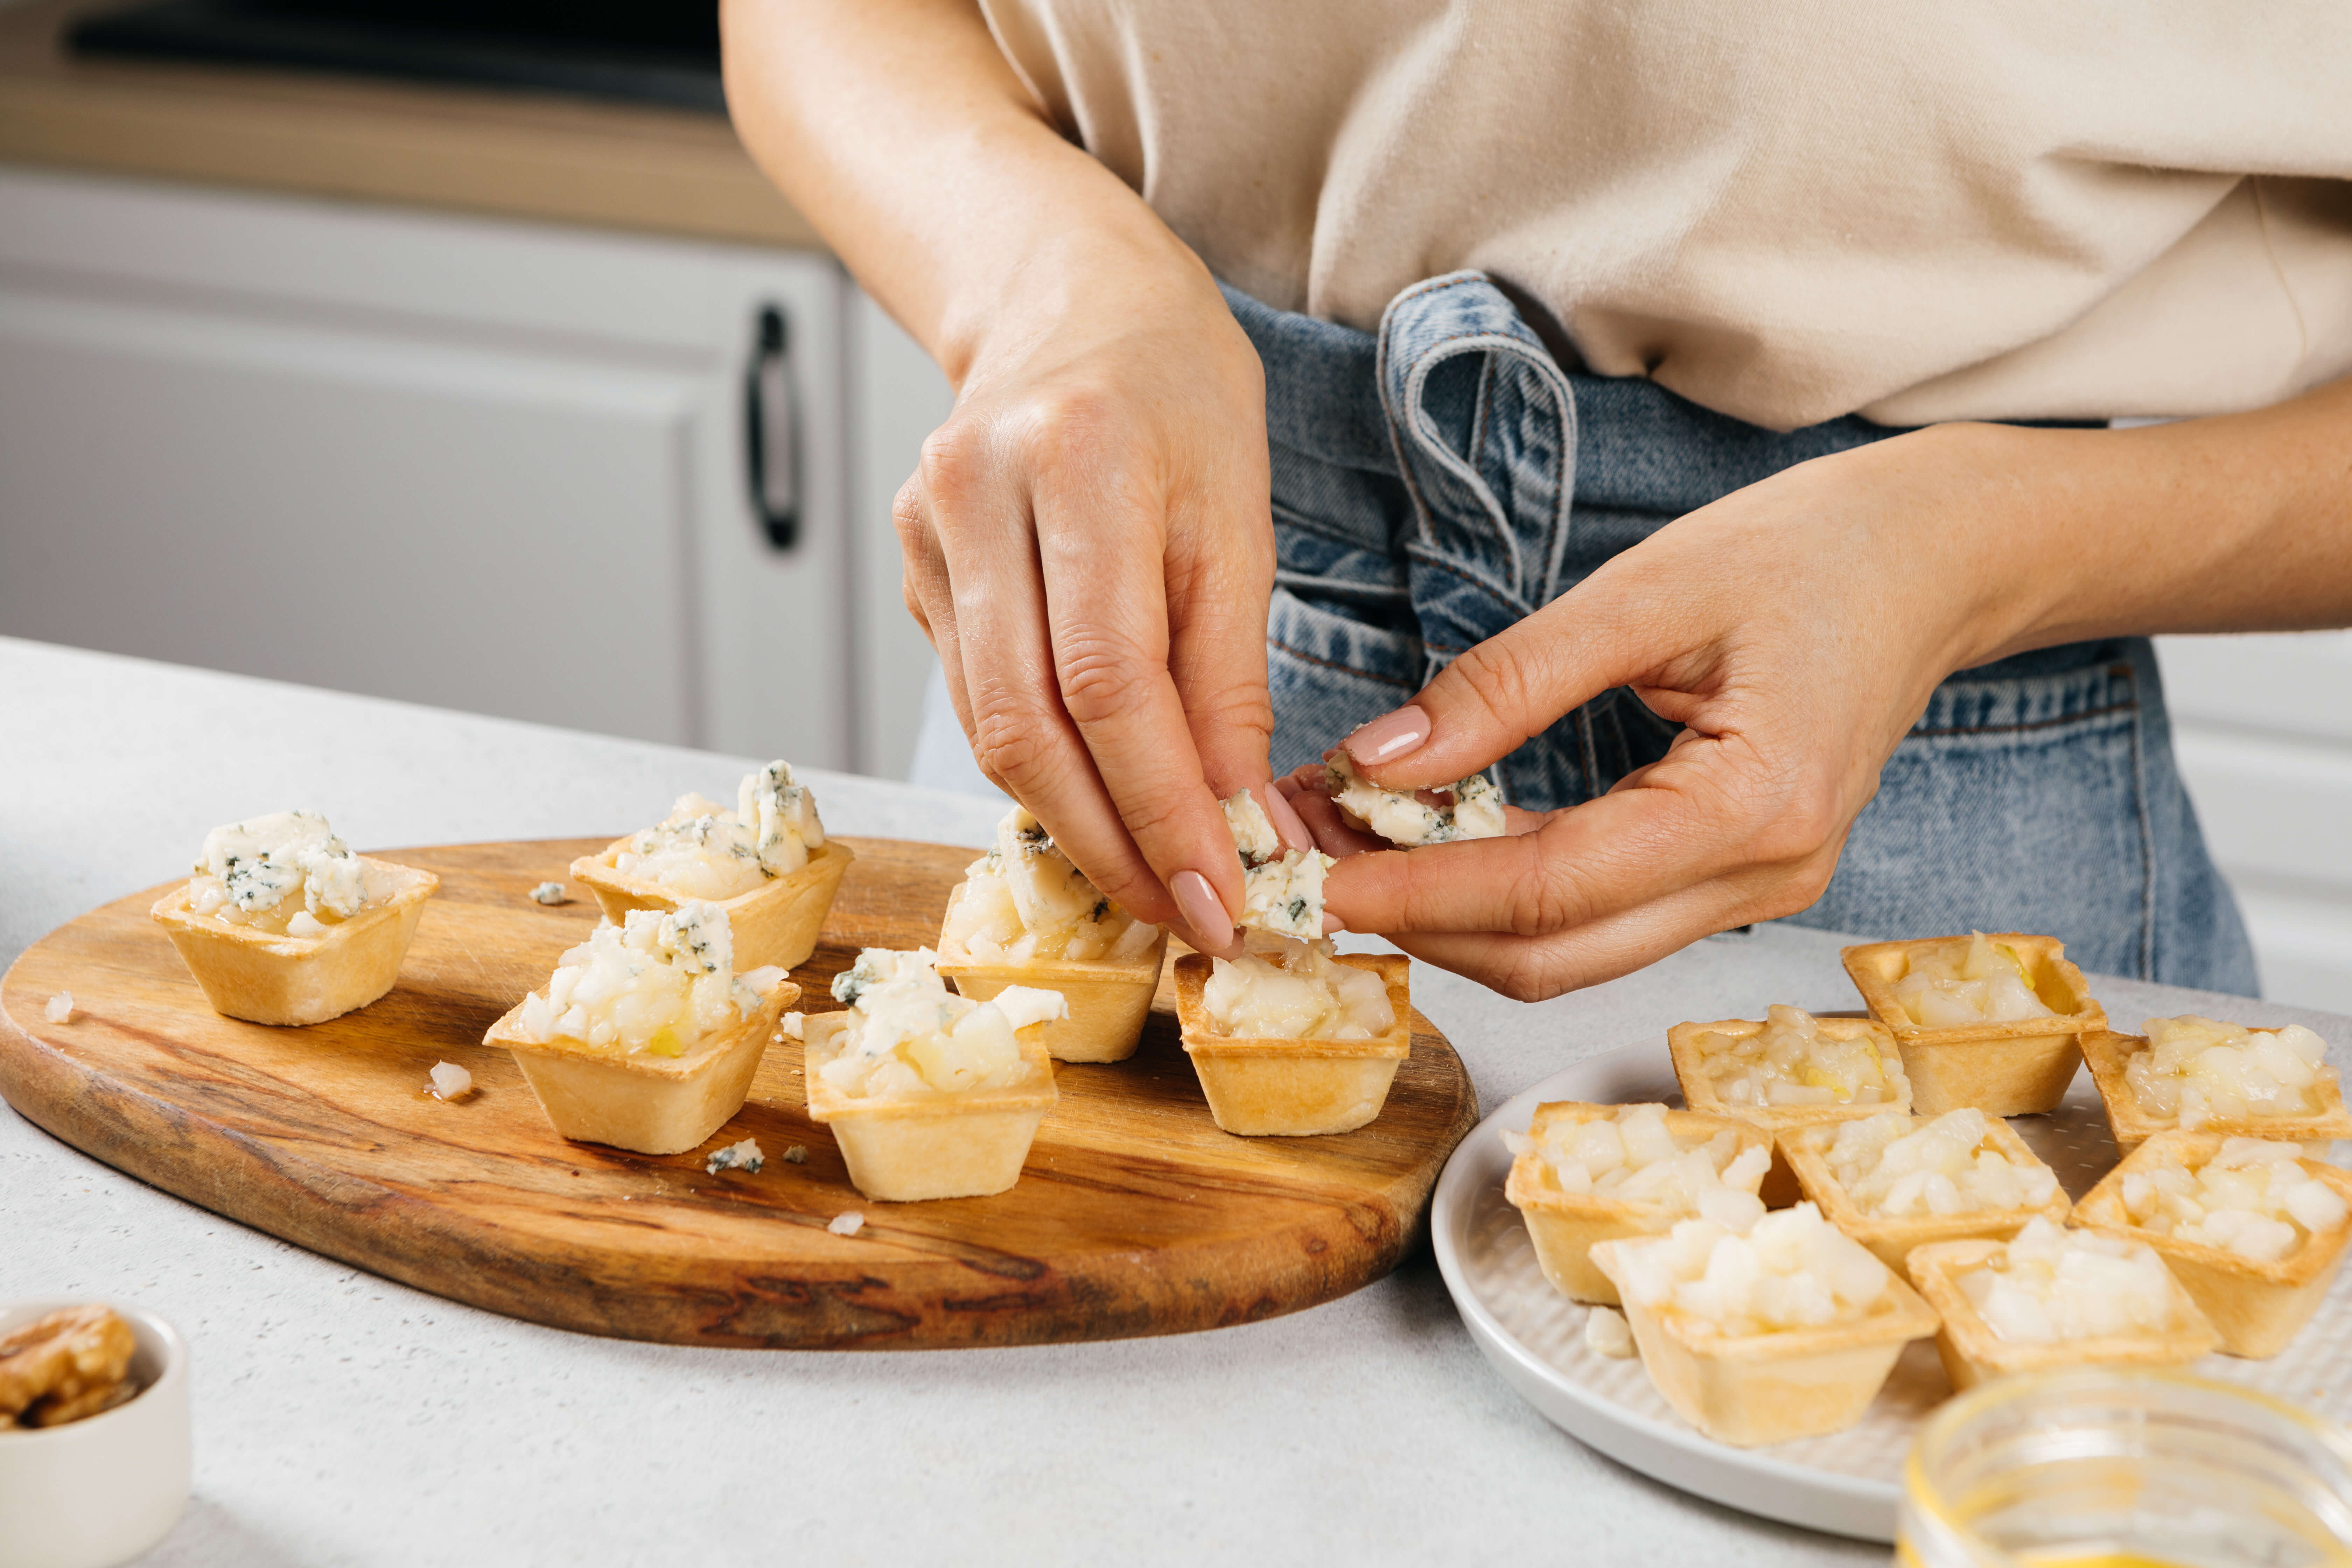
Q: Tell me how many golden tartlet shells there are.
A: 14